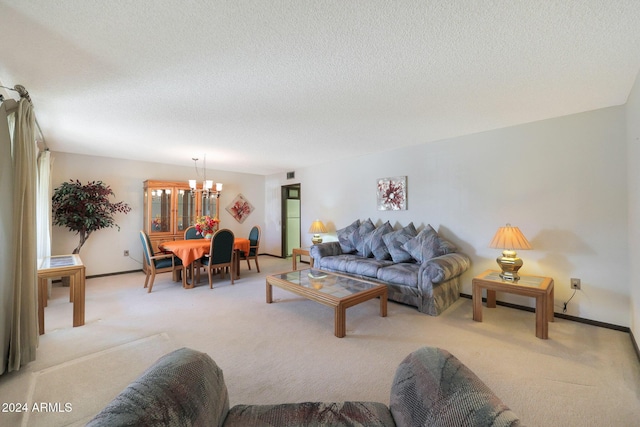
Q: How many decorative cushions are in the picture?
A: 5